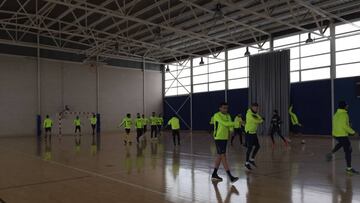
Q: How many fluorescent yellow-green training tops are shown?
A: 15